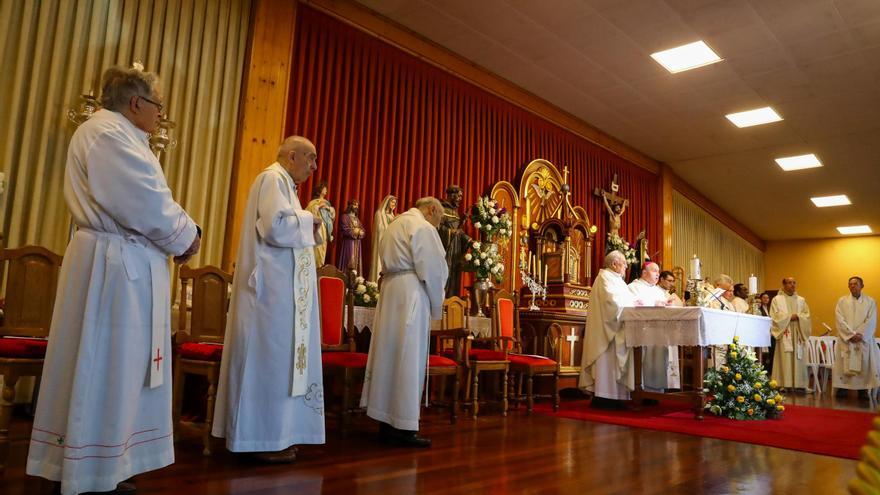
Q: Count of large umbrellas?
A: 0